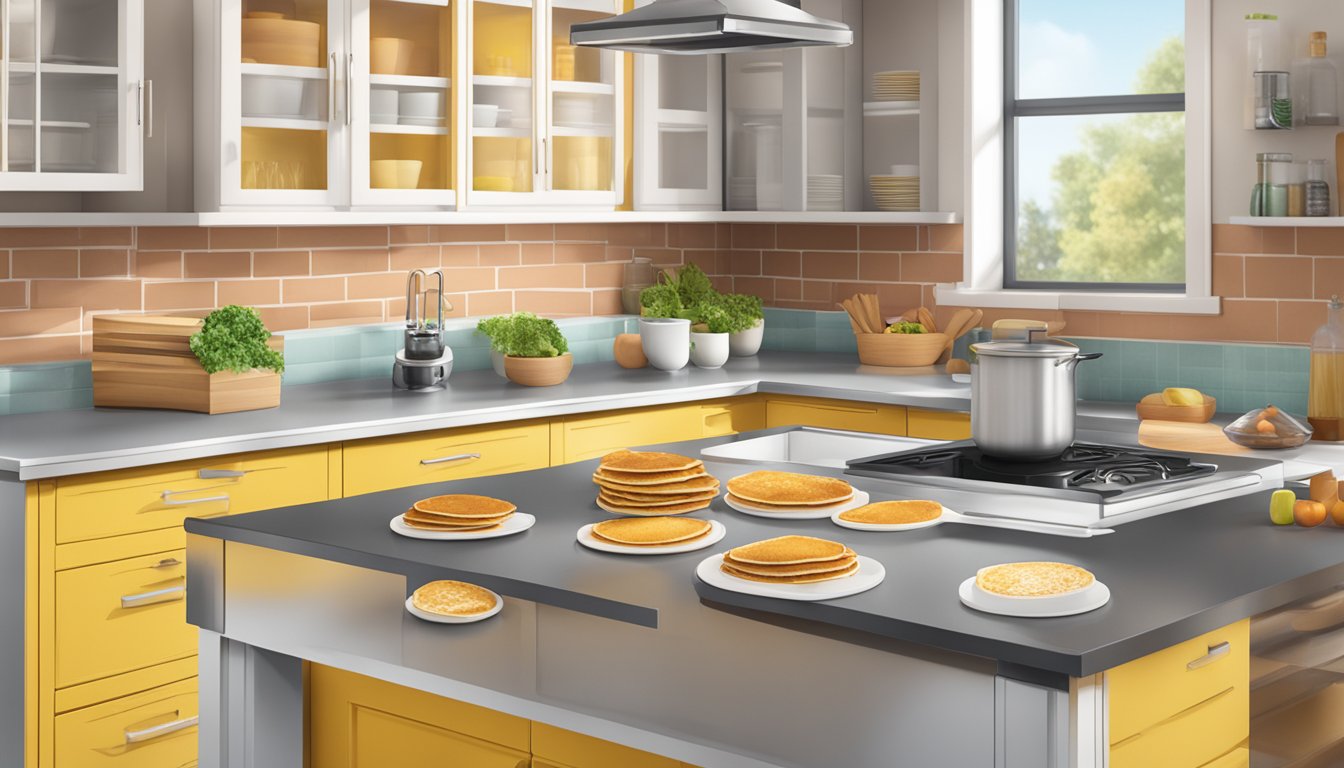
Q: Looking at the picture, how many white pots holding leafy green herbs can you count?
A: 3